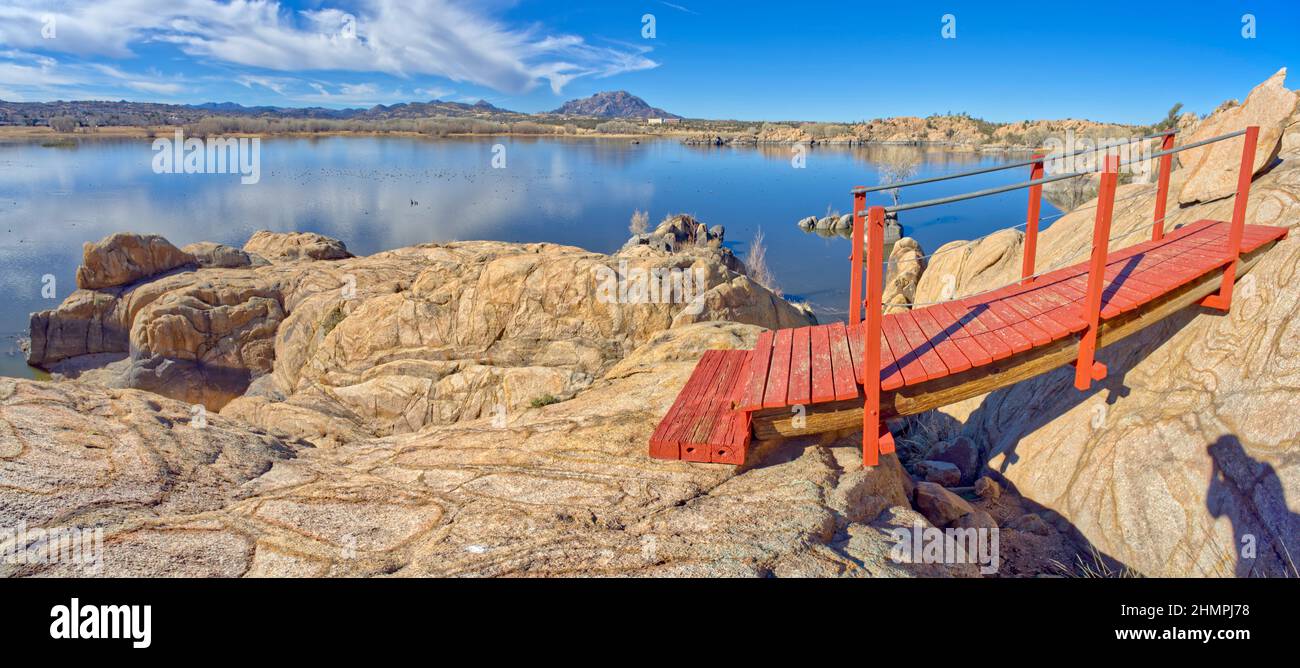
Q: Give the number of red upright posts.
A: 6